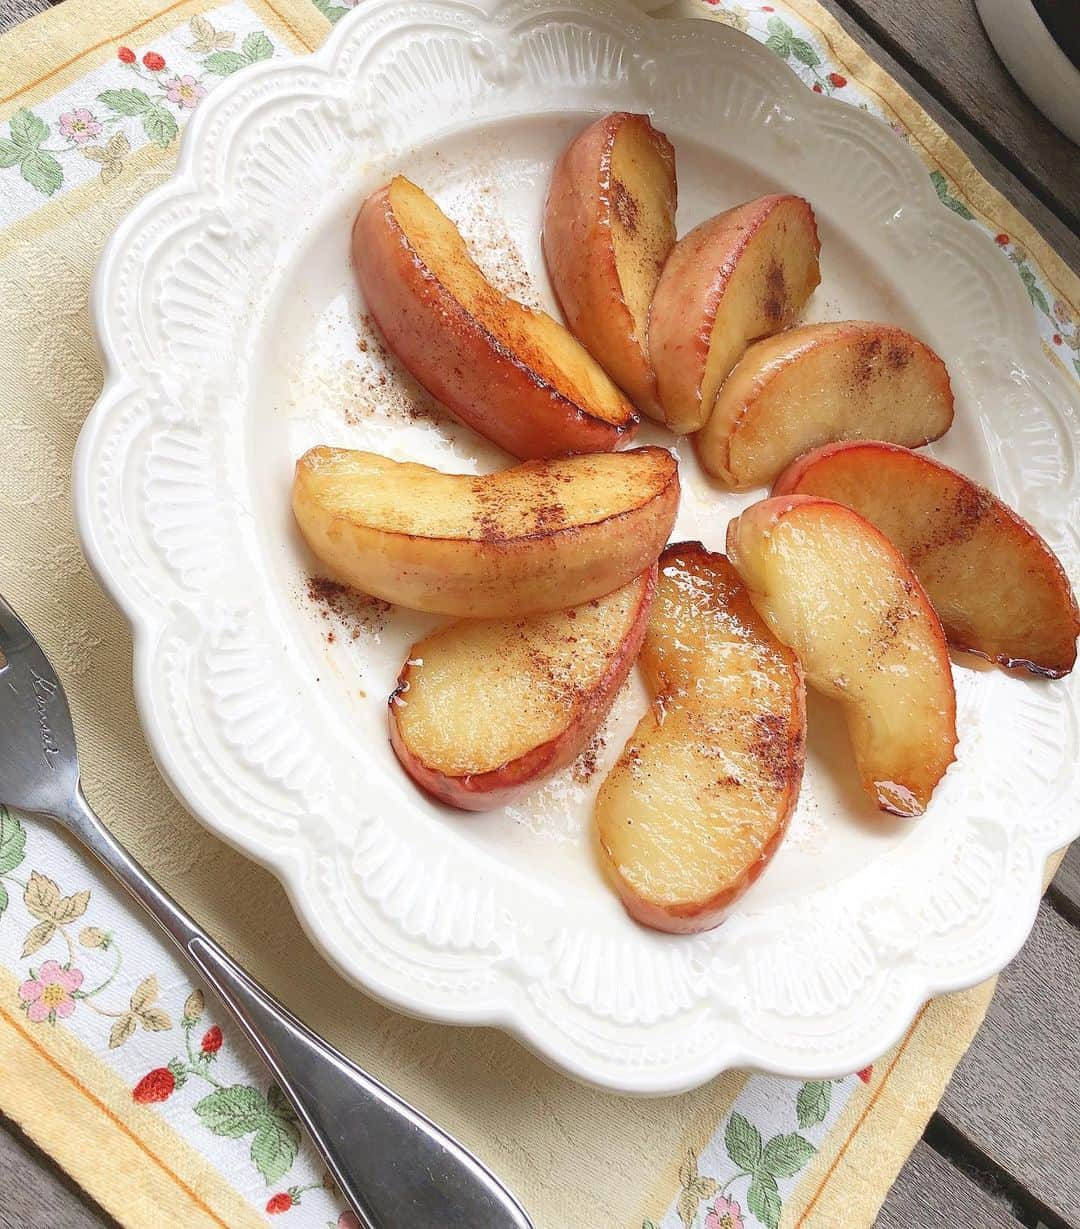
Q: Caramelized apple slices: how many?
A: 9